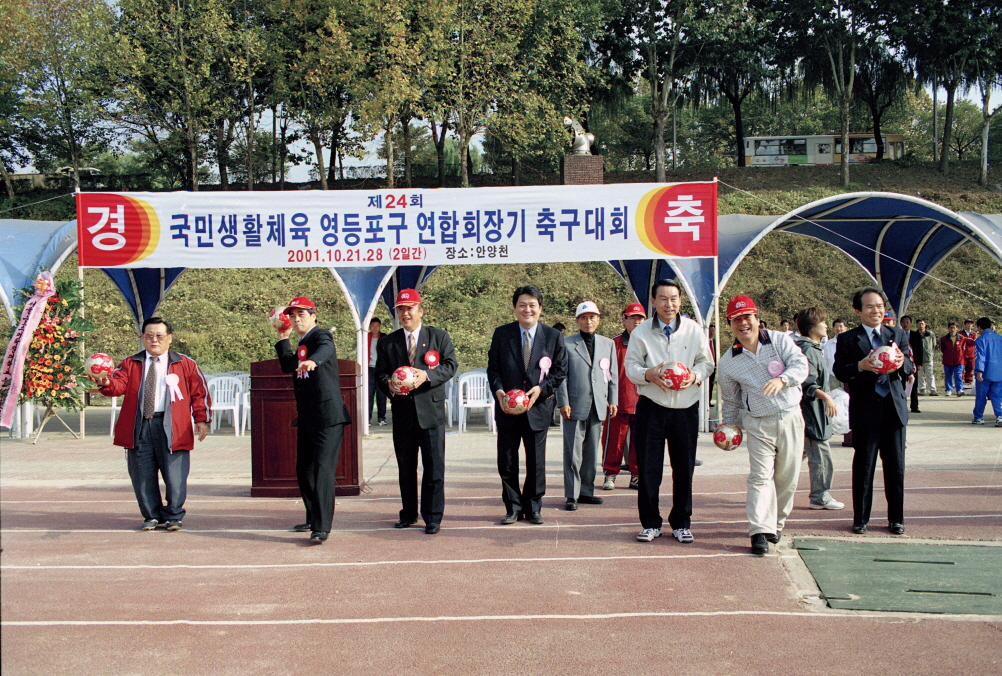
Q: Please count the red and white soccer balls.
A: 7